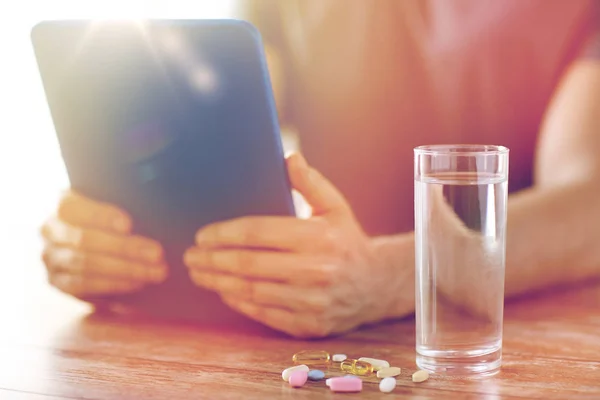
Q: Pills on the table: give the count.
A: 14